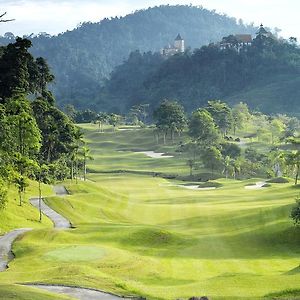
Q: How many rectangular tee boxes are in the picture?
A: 0